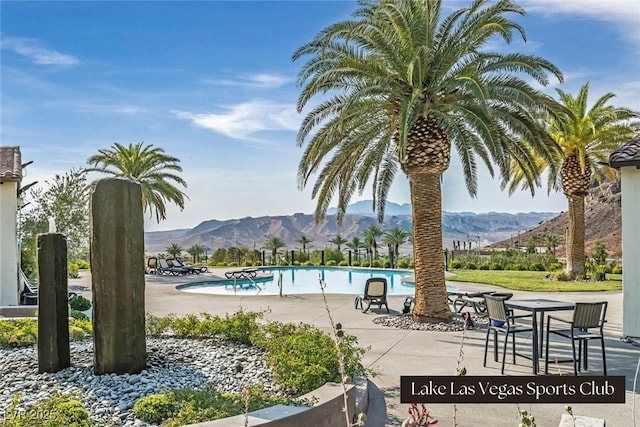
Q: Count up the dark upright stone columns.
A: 2